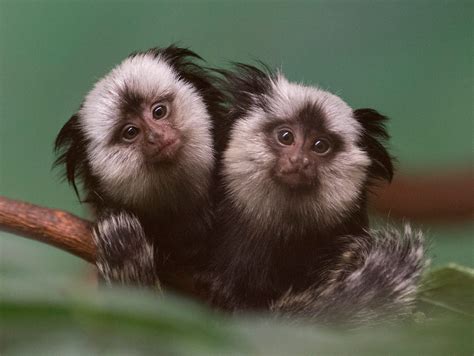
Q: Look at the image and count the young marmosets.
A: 2